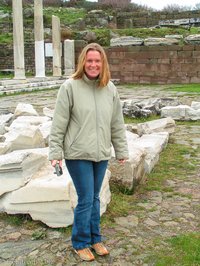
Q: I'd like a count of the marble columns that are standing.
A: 4